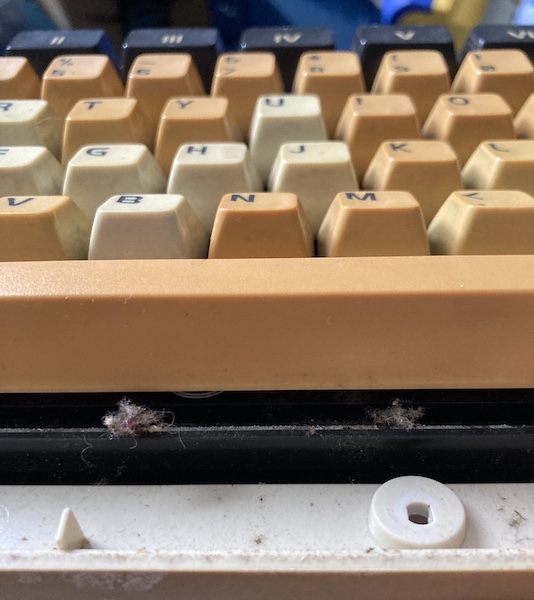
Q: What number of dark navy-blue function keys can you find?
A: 5